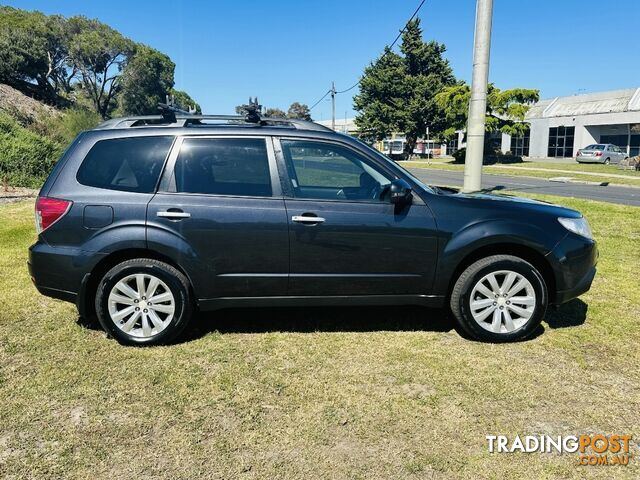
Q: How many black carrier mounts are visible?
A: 2